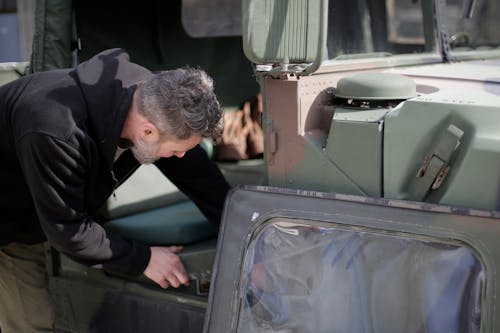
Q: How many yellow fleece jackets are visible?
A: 0